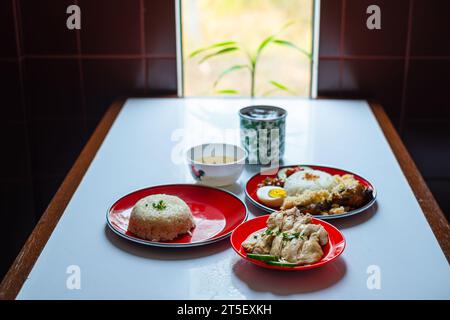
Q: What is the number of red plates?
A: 3